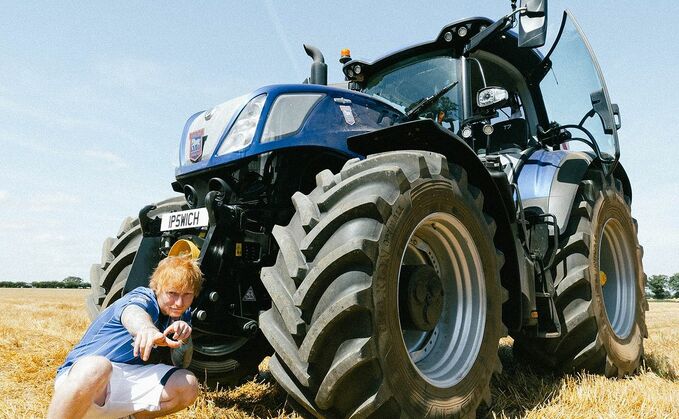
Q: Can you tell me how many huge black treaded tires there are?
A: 3